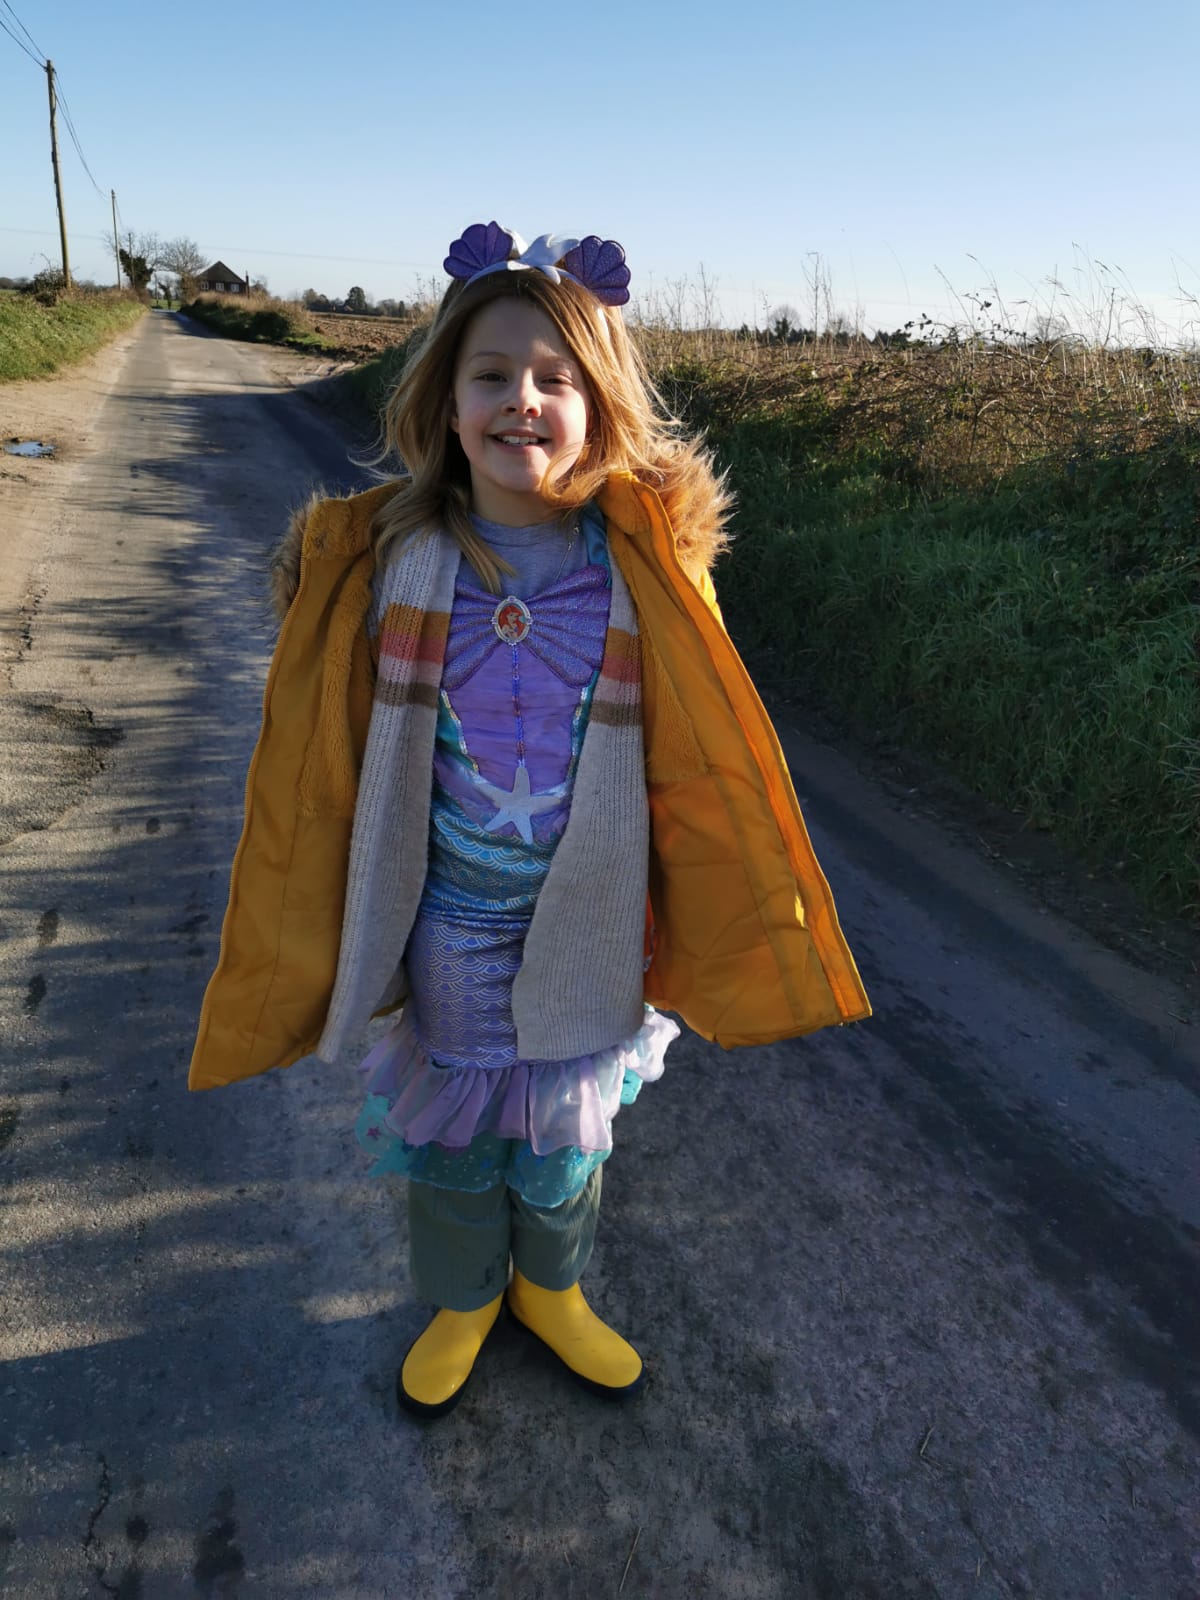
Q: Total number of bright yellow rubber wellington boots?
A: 2